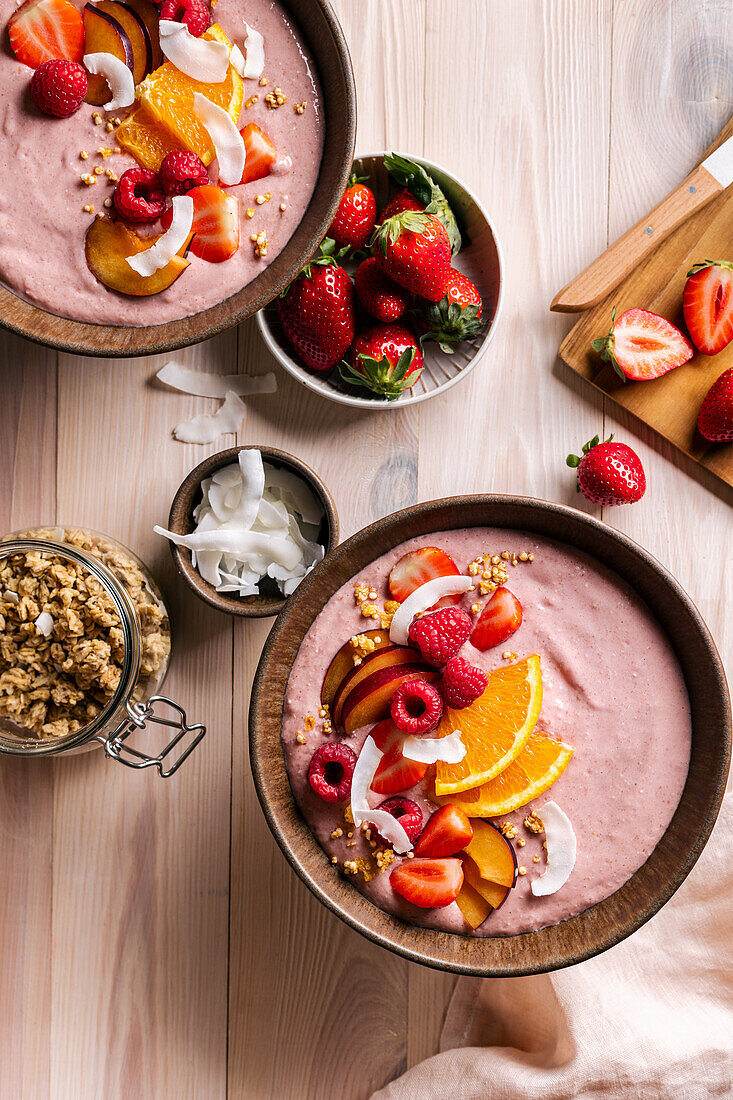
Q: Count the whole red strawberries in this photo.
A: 9